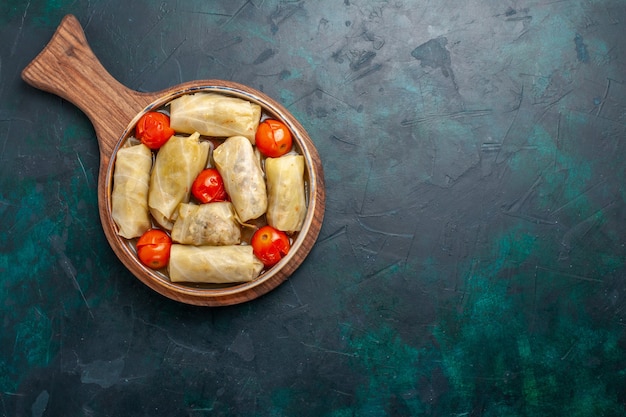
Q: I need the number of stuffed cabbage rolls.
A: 7